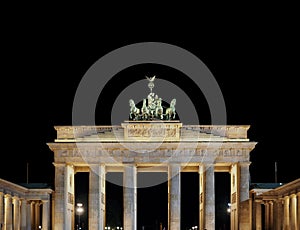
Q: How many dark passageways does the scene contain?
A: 5